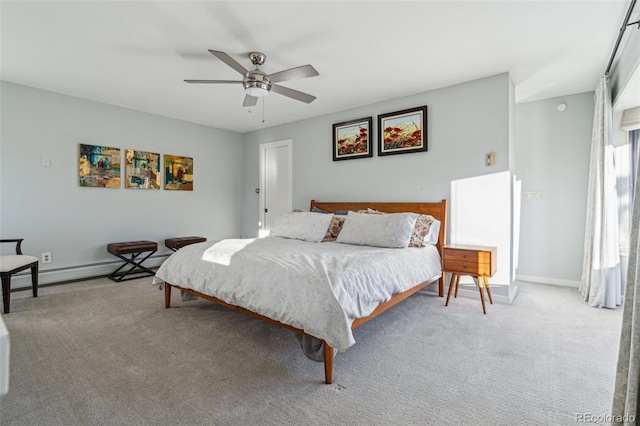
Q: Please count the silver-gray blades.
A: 5